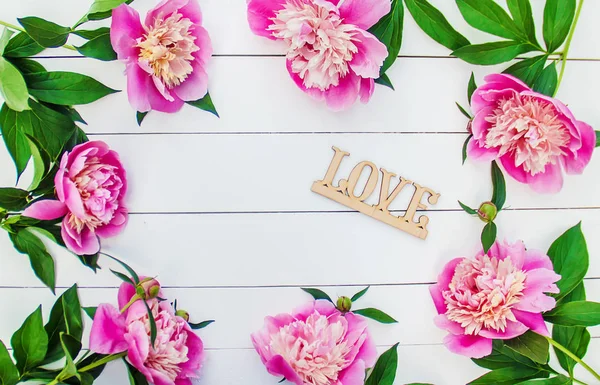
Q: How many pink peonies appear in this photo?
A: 7